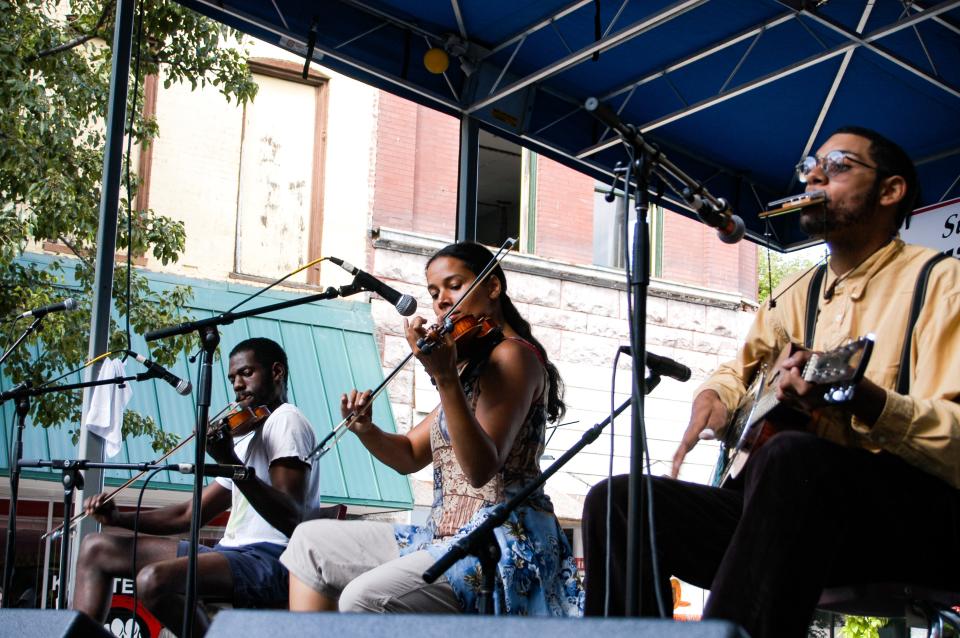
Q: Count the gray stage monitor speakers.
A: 2